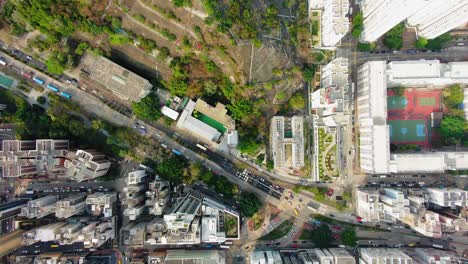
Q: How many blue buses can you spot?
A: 4